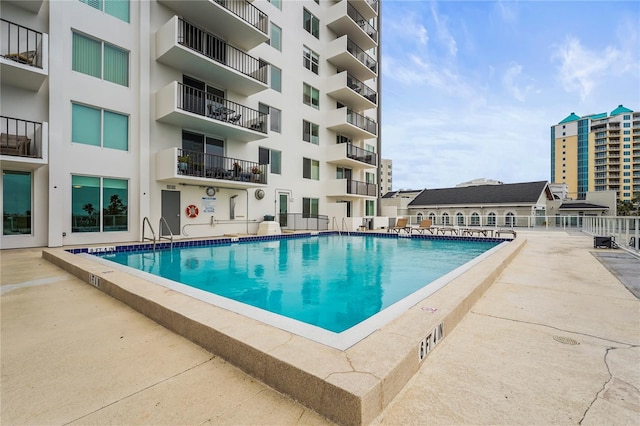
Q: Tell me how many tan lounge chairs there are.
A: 2